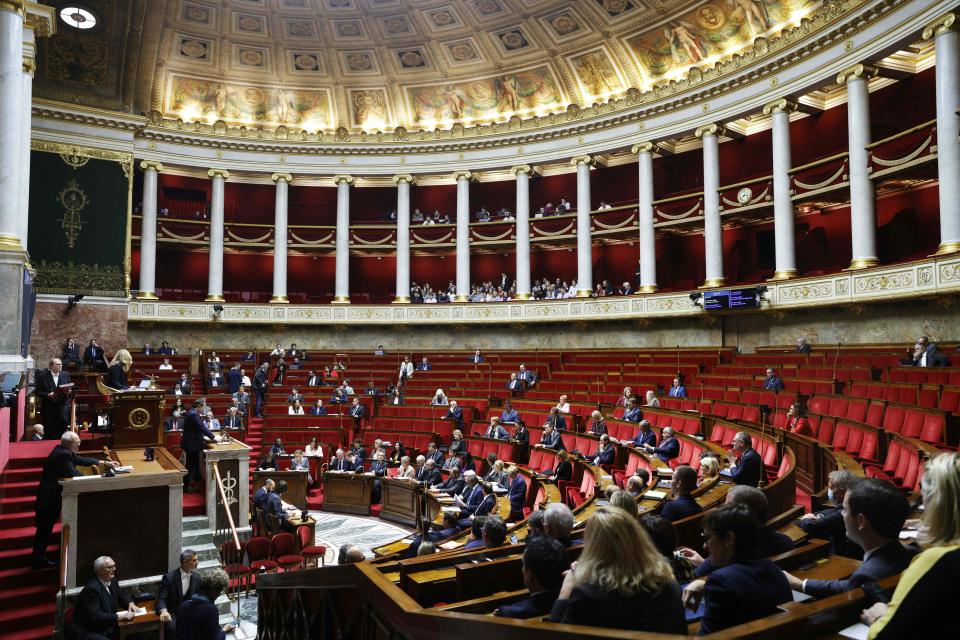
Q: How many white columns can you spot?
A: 15